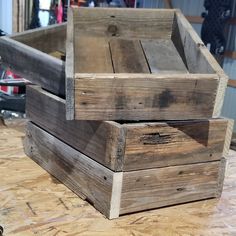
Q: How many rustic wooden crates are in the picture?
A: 4